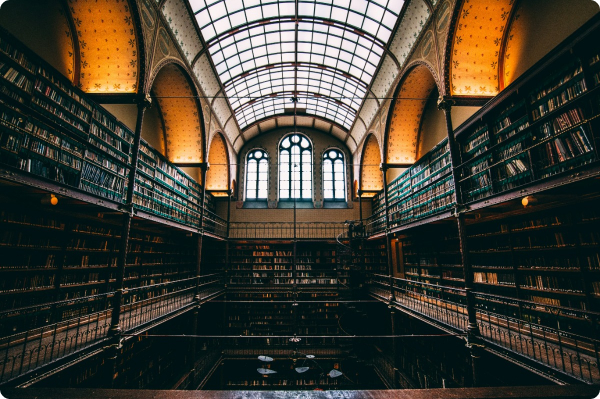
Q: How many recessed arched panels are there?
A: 6